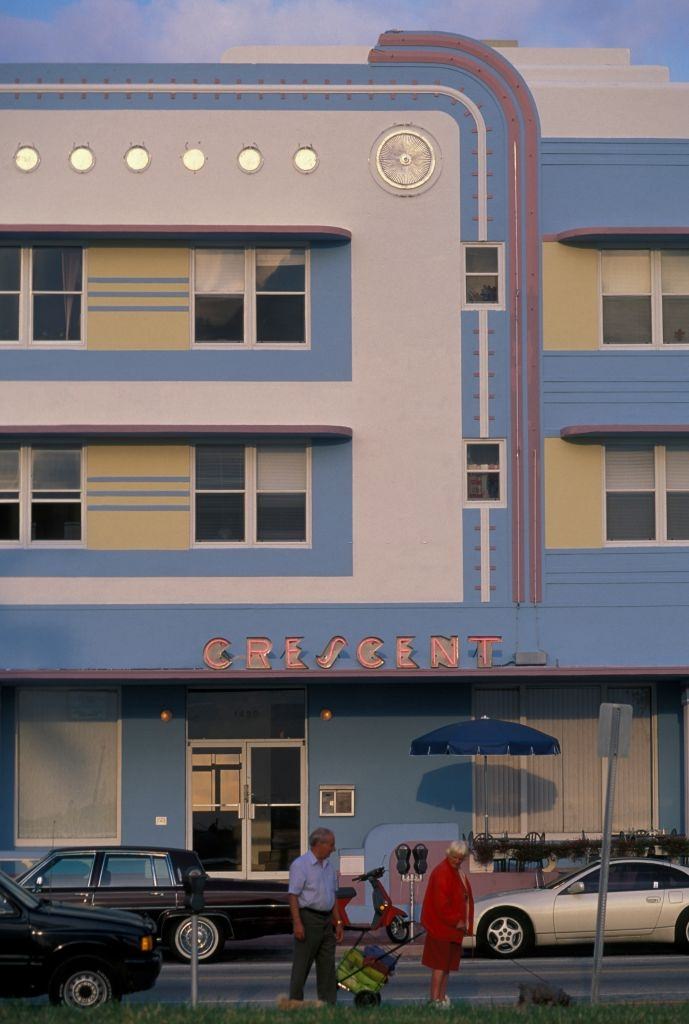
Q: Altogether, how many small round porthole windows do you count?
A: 6